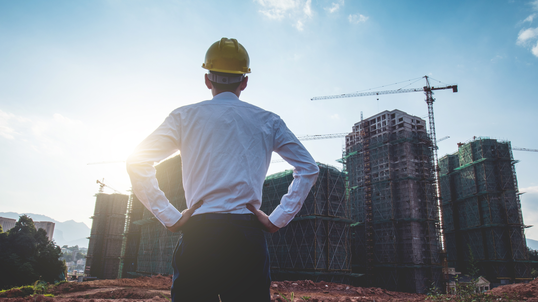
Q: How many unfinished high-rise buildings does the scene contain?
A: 5